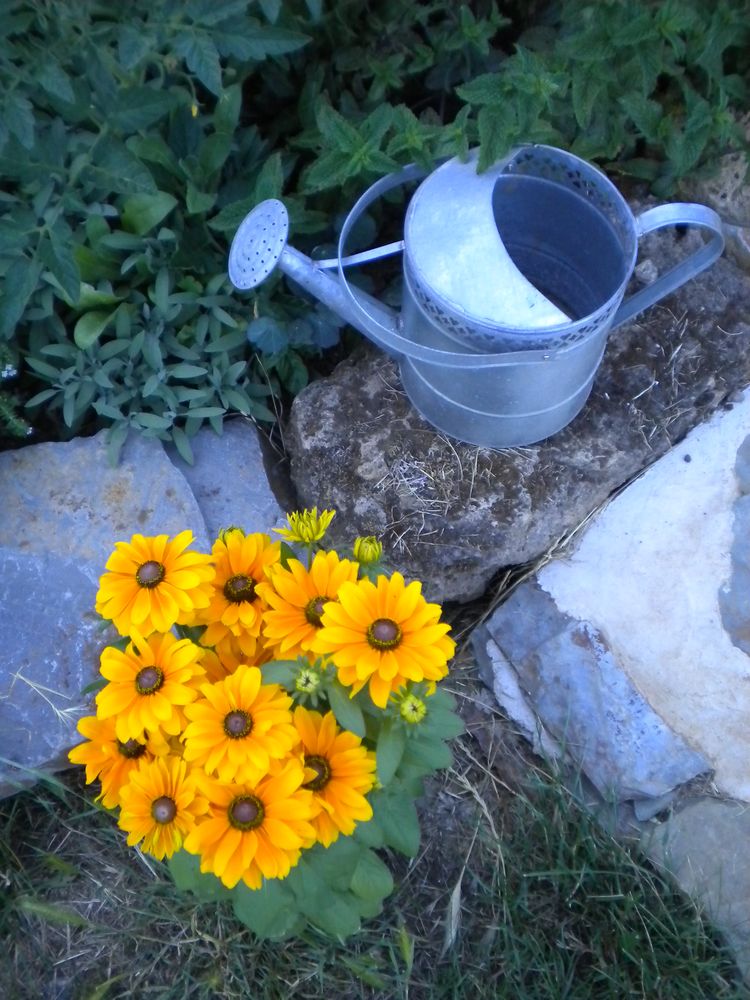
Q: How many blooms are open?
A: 10